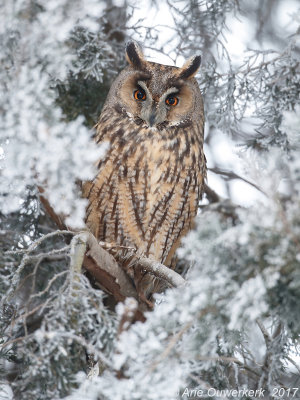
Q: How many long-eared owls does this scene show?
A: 1